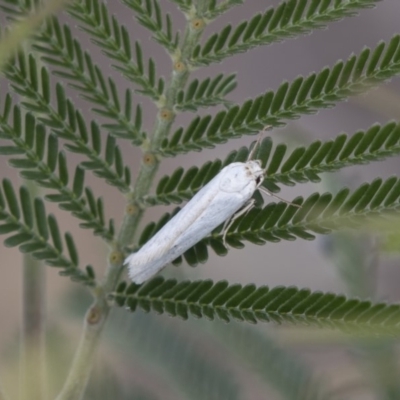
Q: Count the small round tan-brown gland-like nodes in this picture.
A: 7